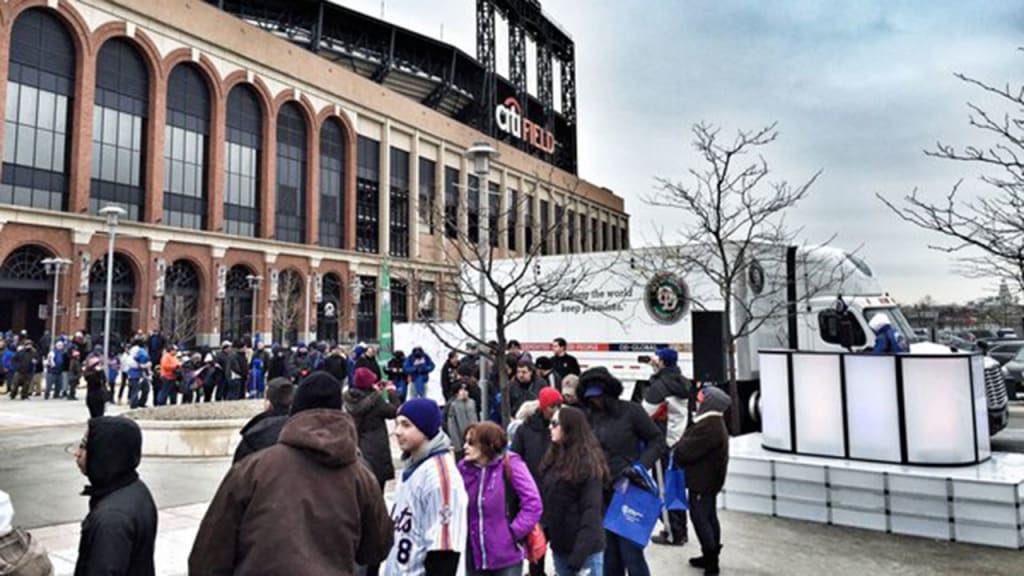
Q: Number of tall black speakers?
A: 1